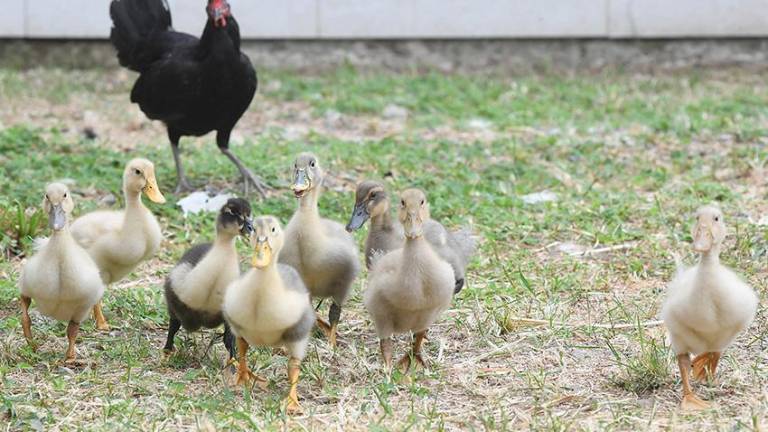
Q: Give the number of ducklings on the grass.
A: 8